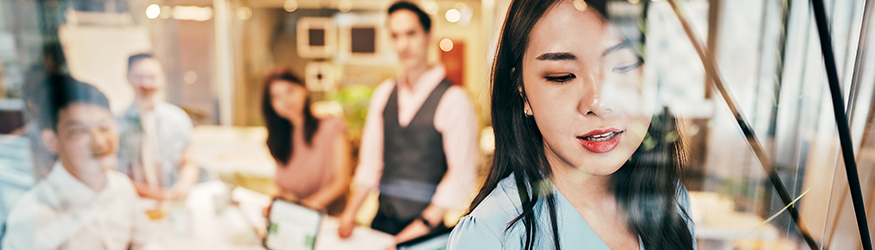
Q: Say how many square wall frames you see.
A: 3